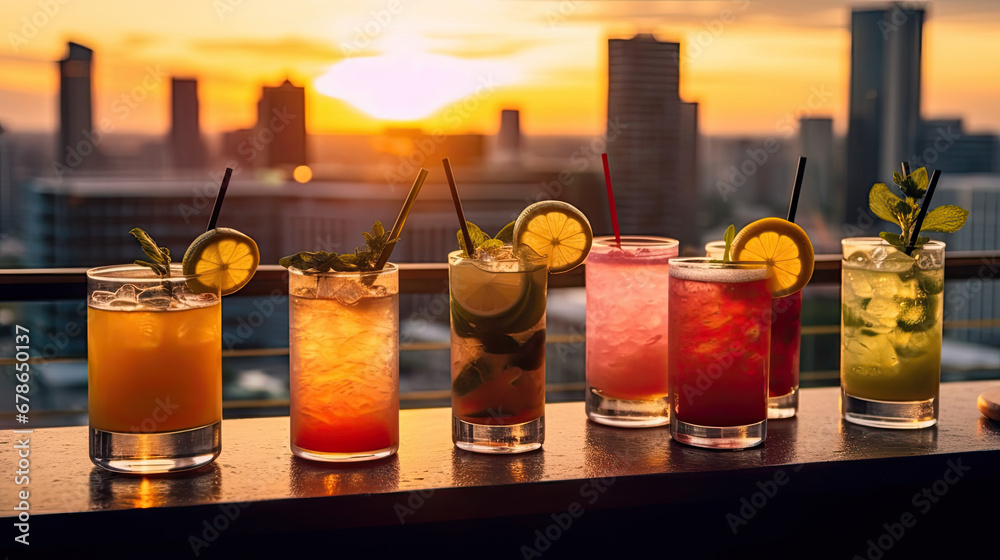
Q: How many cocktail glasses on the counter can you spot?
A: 7